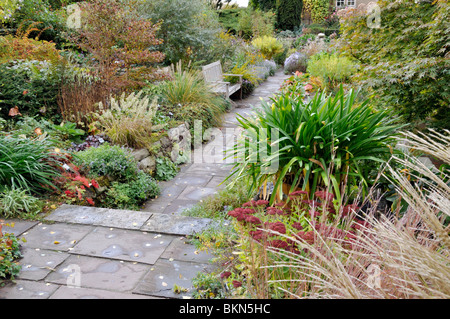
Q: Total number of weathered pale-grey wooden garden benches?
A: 1